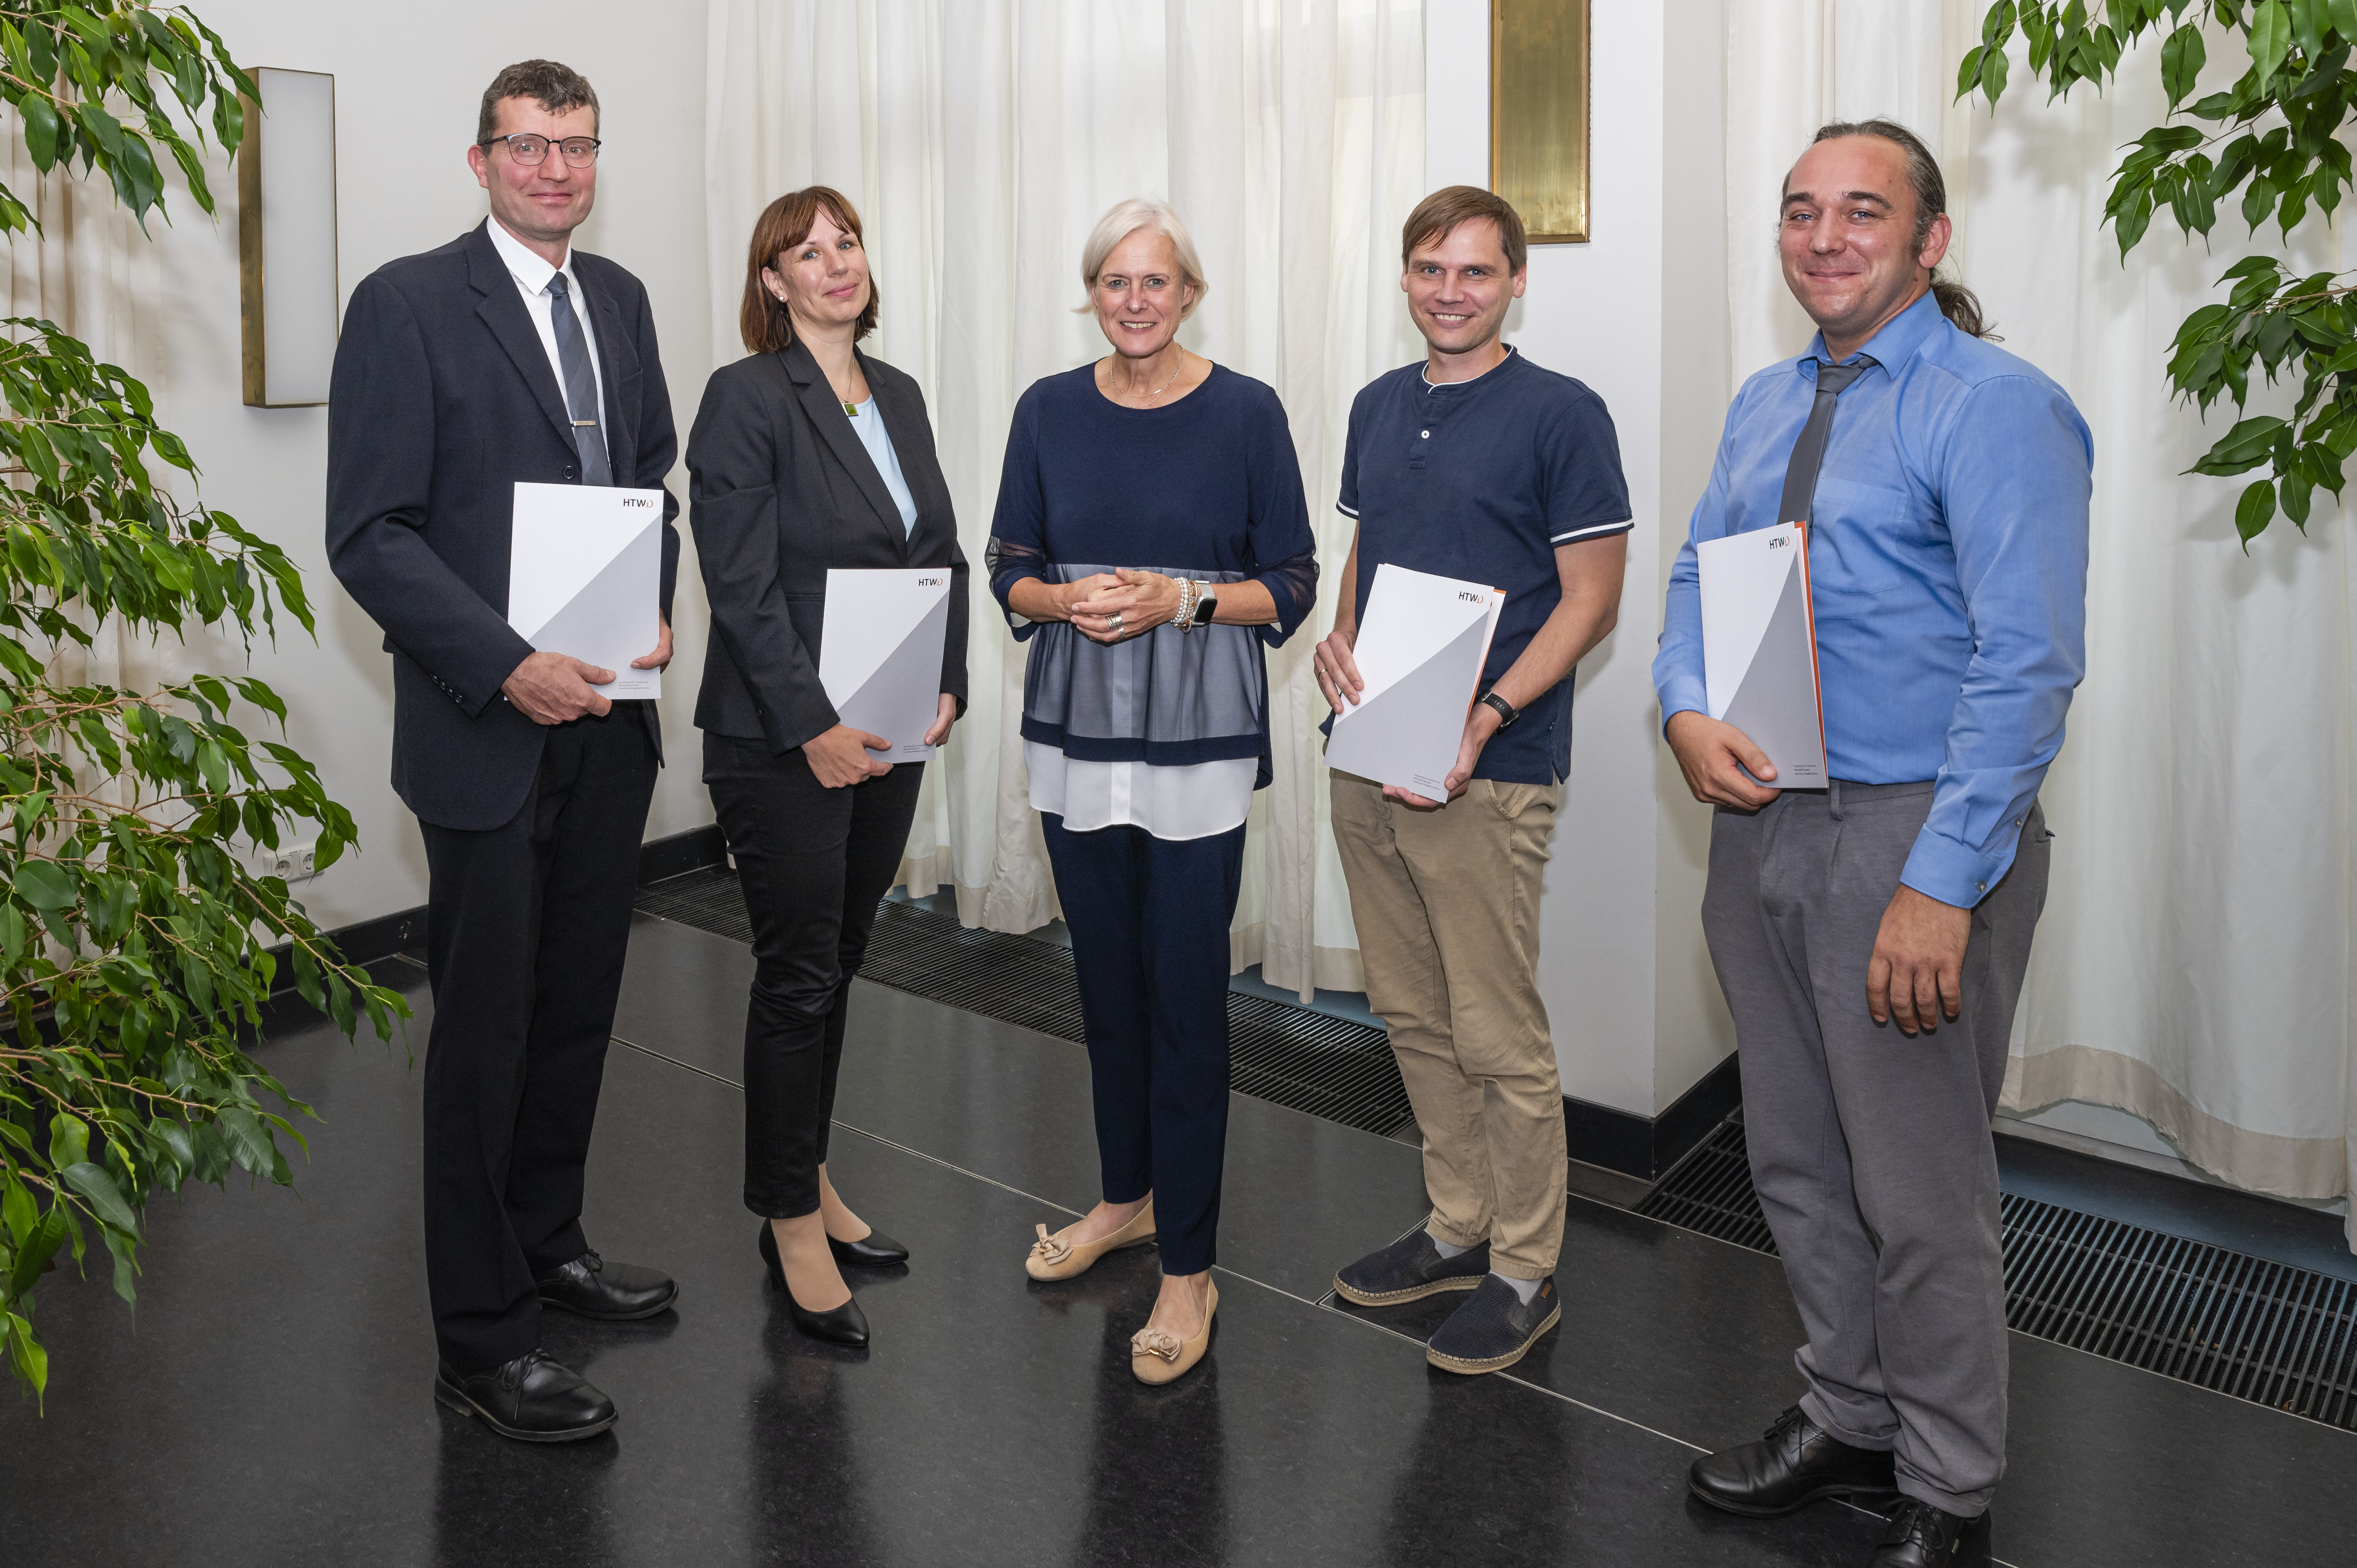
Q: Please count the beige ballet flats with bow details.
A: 2